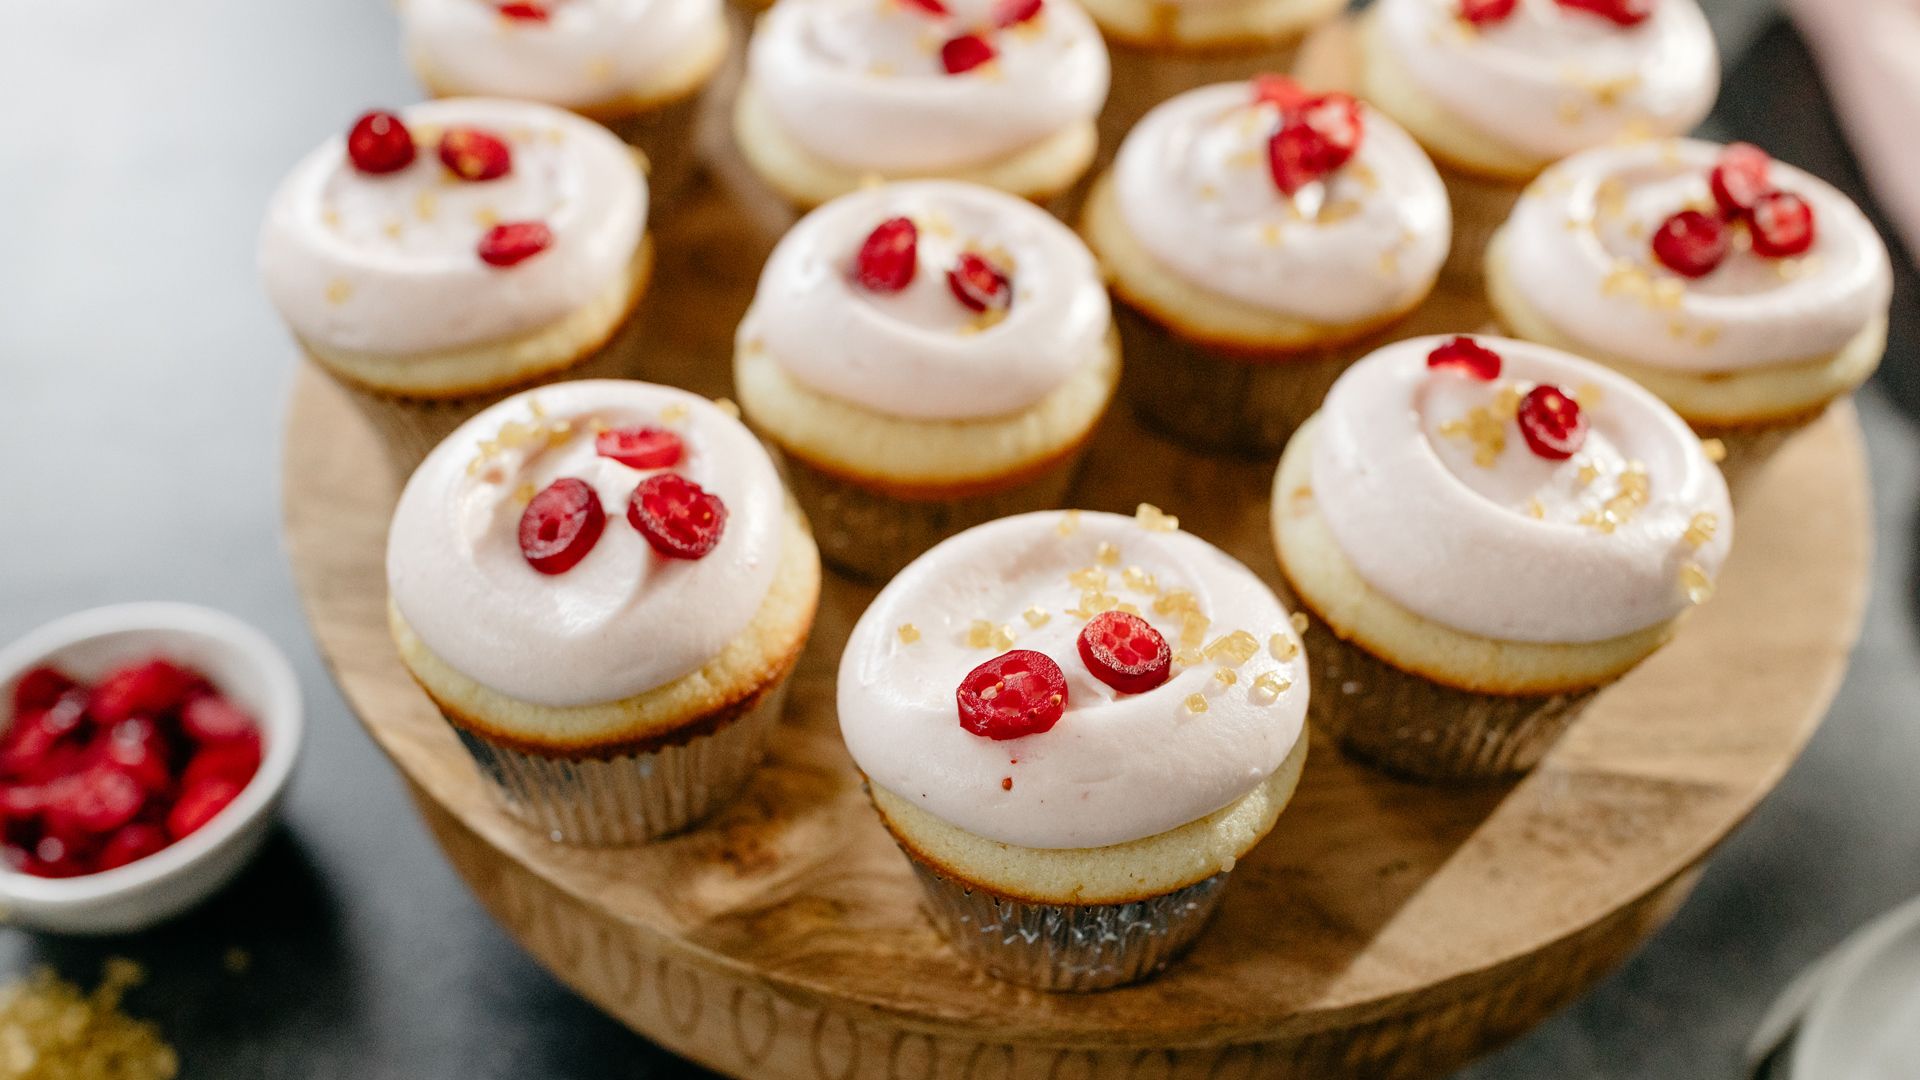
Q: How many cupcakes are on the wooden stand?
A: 11